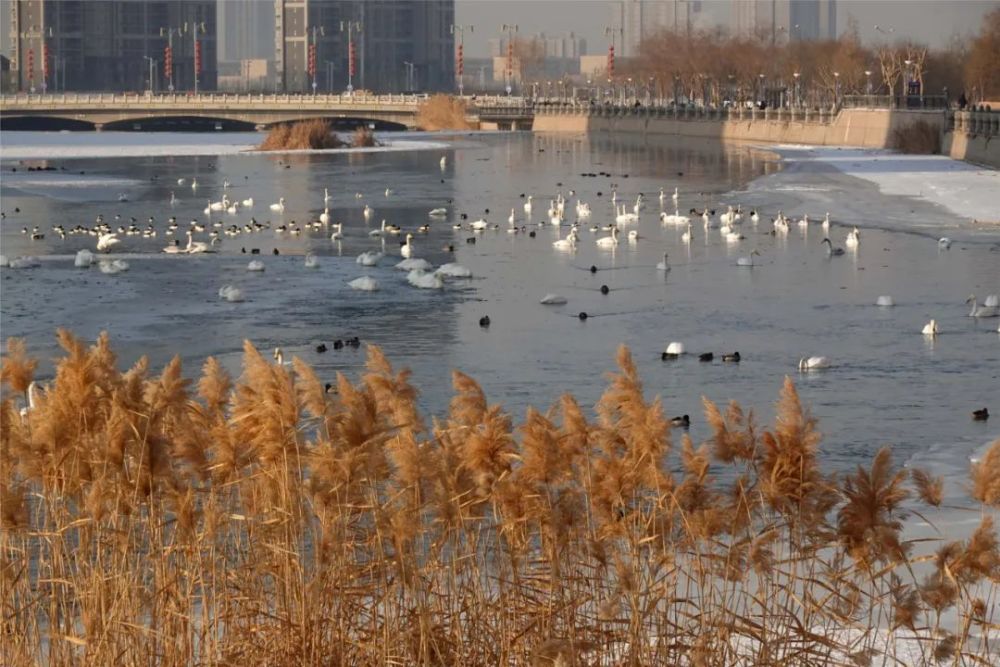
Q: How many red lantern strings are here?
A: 9